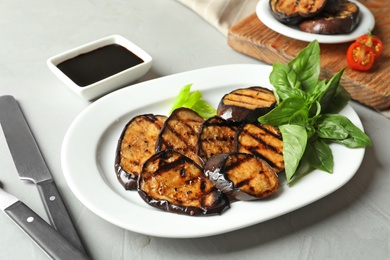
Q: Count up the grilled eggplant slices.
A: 9